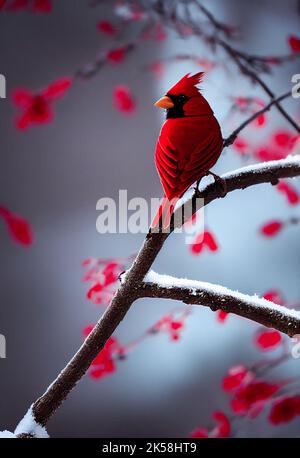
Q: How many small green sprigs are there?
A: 0